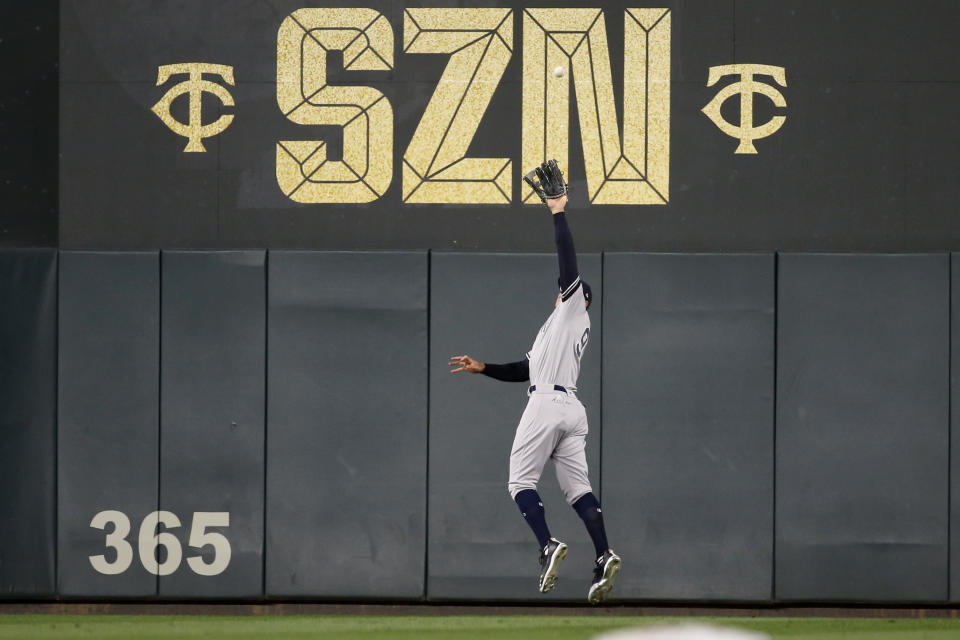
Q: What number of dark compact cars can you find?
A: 0